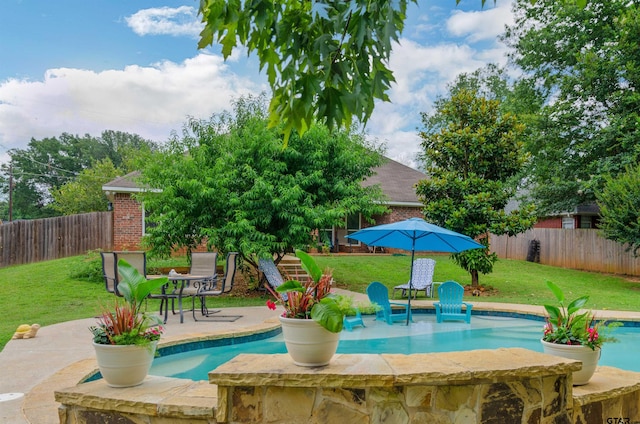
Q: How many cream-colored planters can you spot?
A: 3